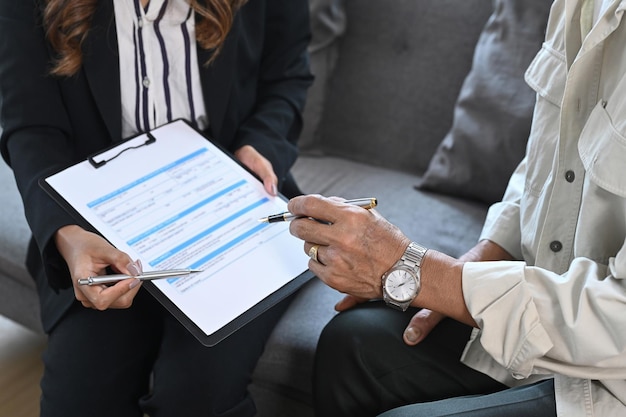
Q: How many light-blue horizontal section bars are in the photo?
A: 4